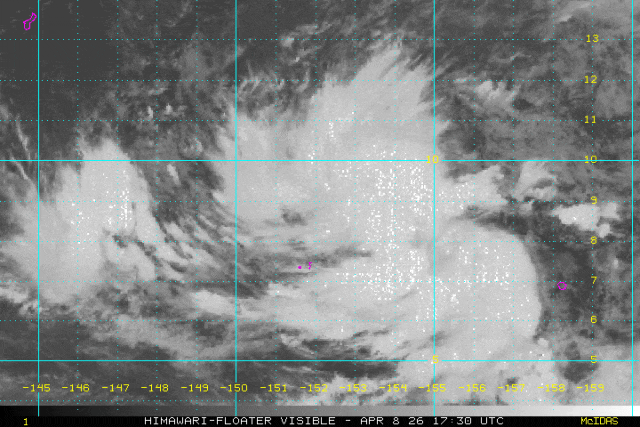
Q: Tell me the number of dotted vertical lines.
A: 12